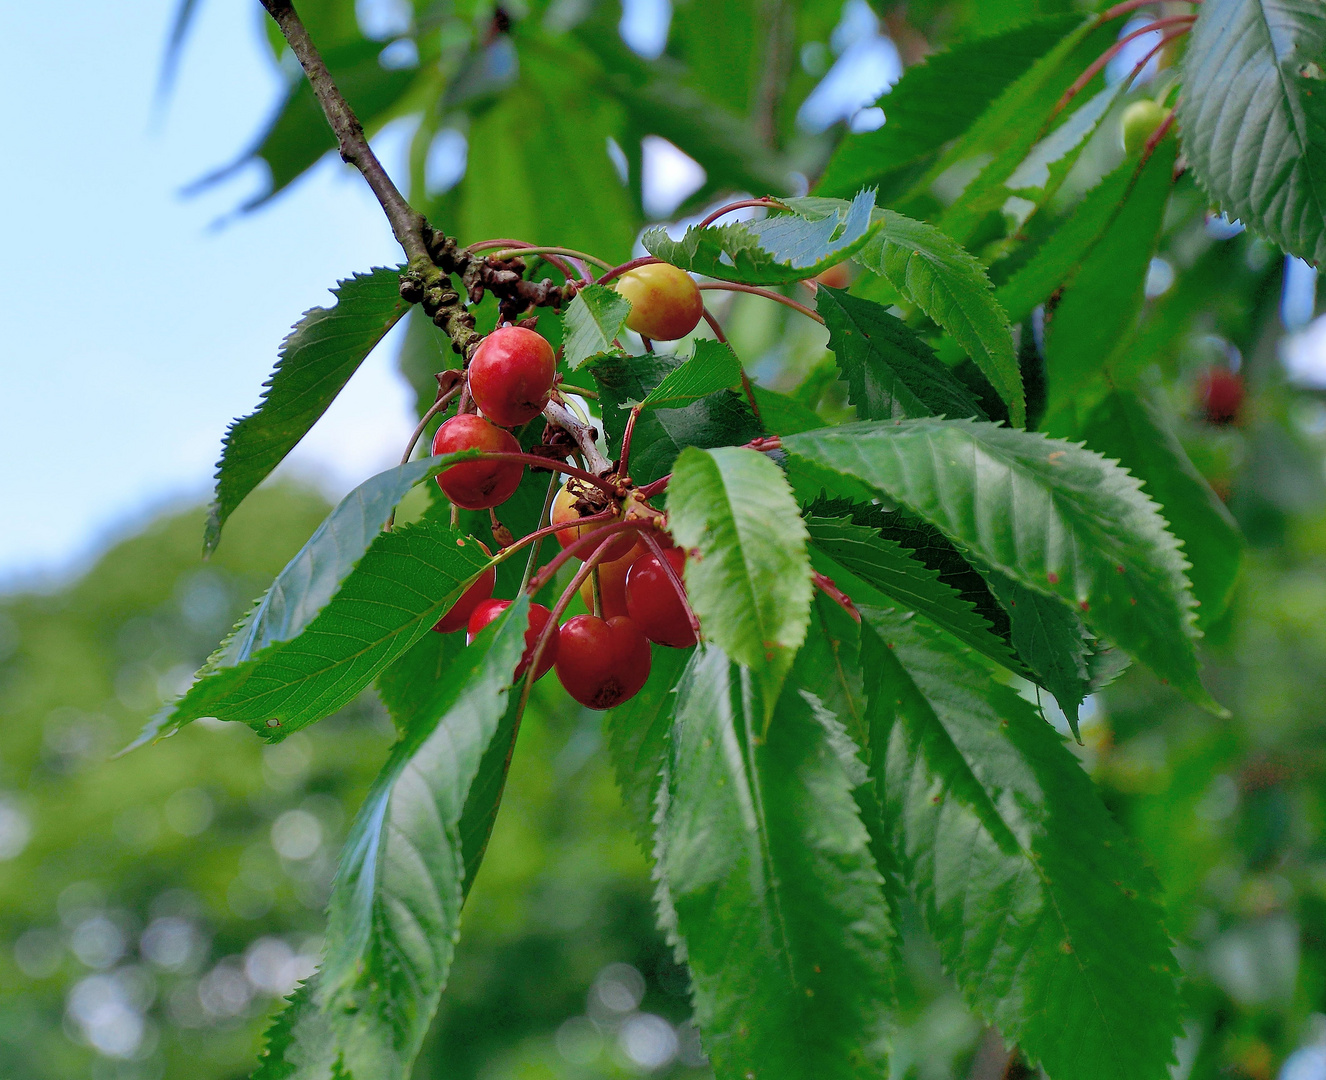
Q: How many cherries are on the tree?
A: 12